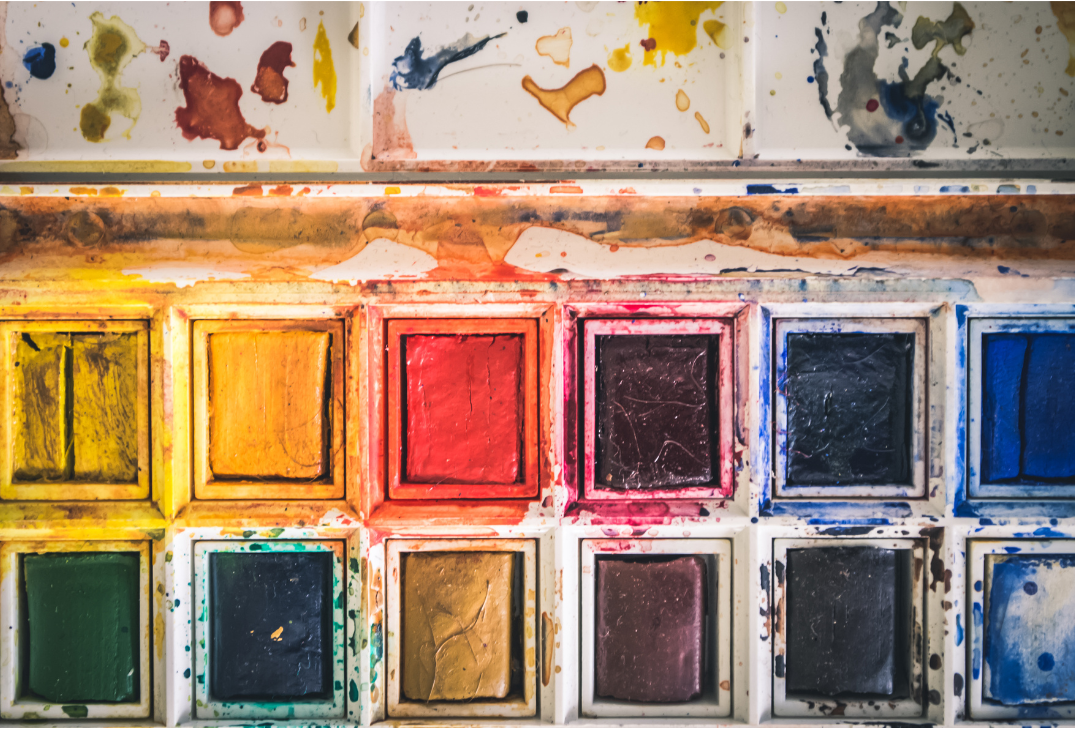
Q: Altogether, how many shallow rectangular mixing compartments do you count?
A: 3